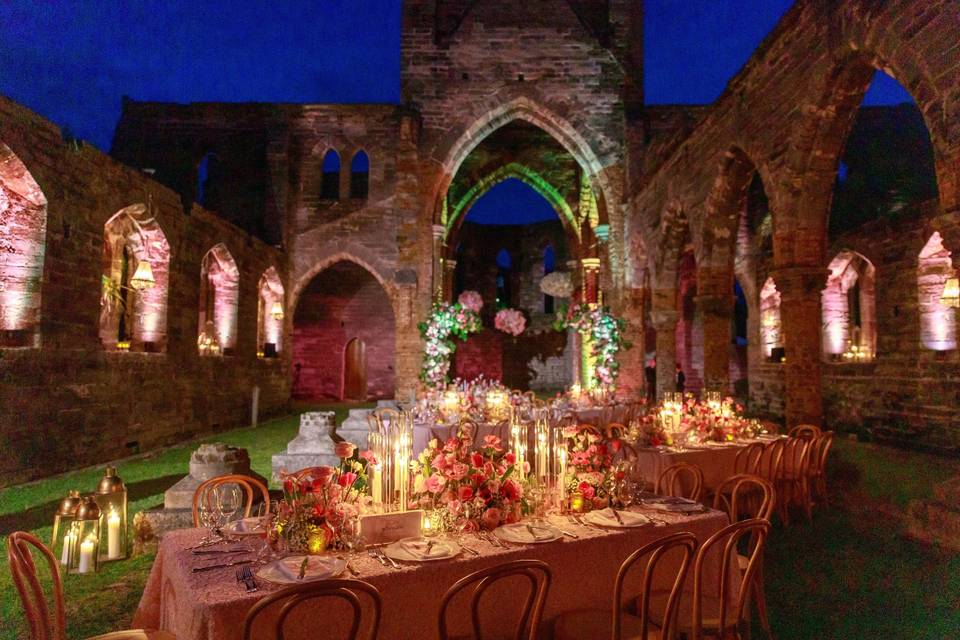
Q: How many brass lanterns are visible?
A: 3